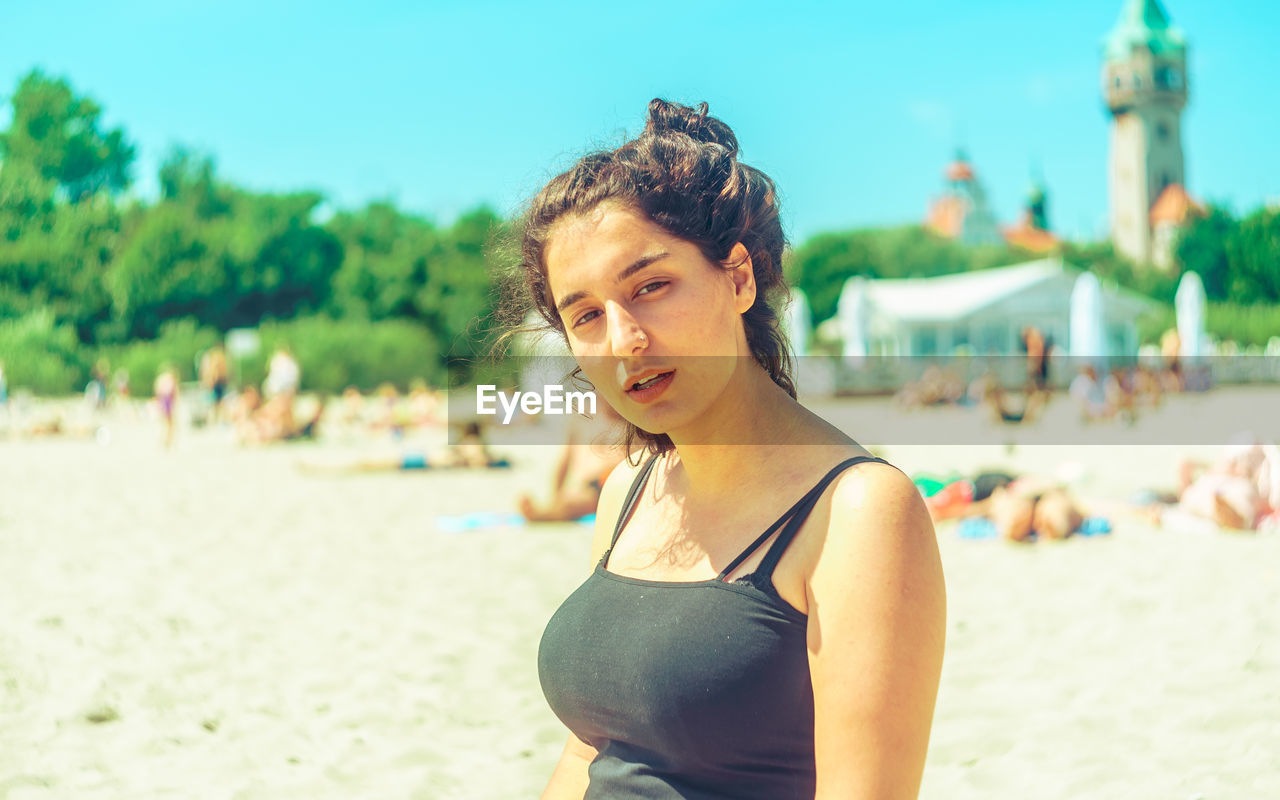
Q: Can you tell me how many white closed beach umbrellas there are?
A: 4